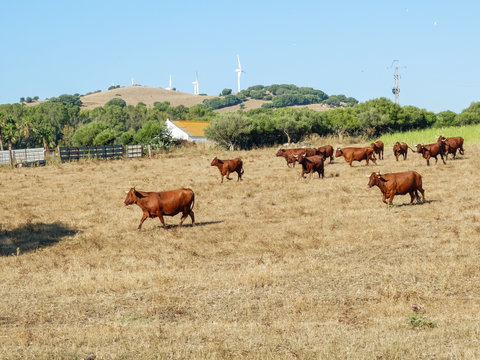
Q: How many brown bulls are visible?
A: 11